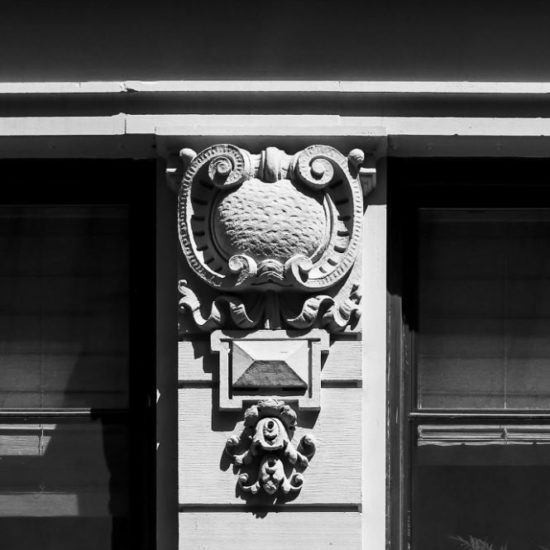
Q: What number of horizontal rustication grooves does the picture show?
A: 3